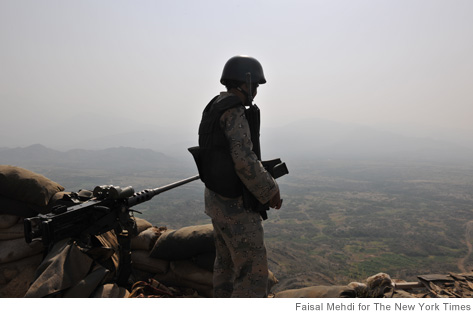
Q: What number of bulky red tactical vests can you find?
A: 0